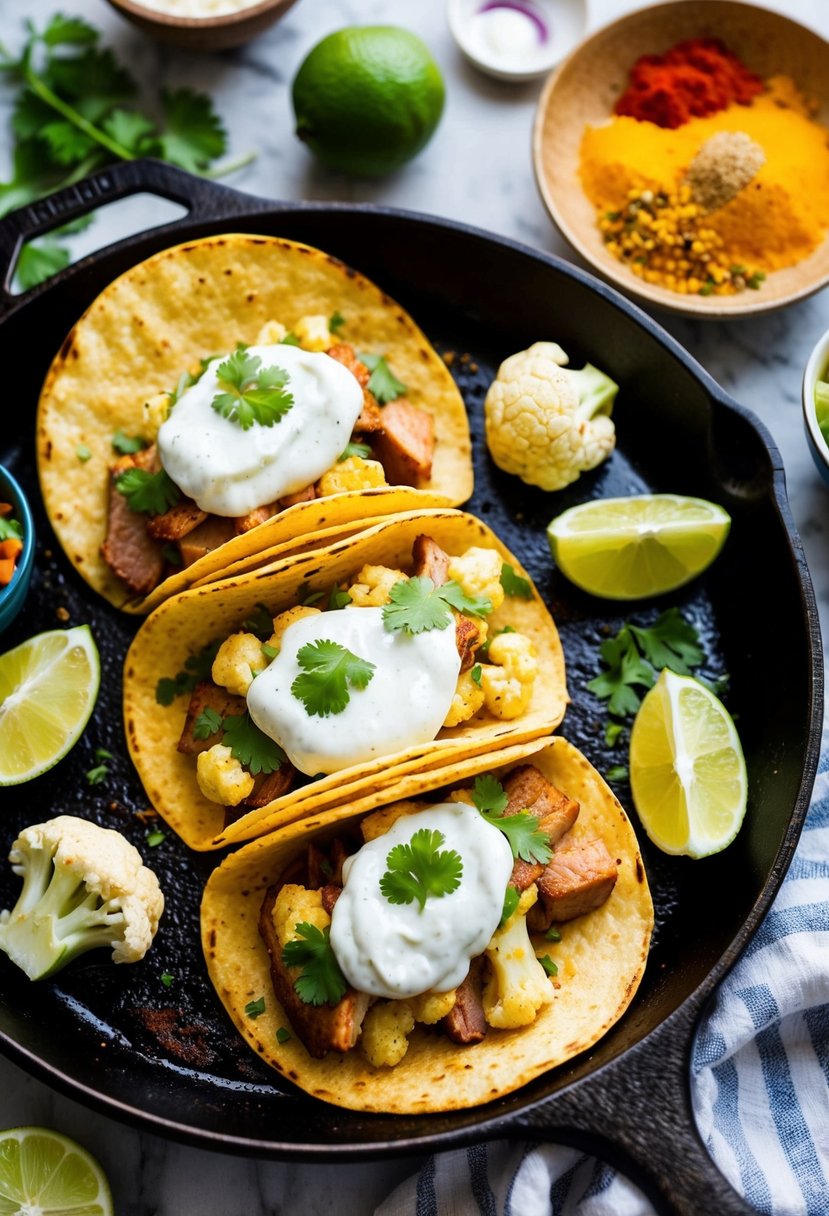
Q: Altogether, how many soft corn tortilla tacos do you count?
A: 3